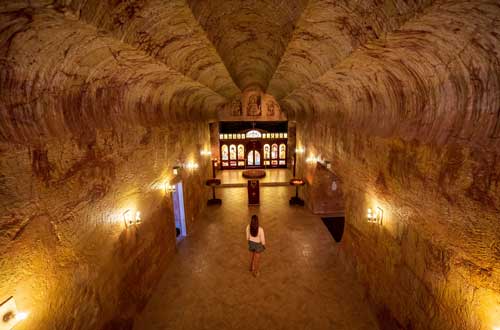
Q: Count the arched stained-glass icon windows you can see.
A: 6